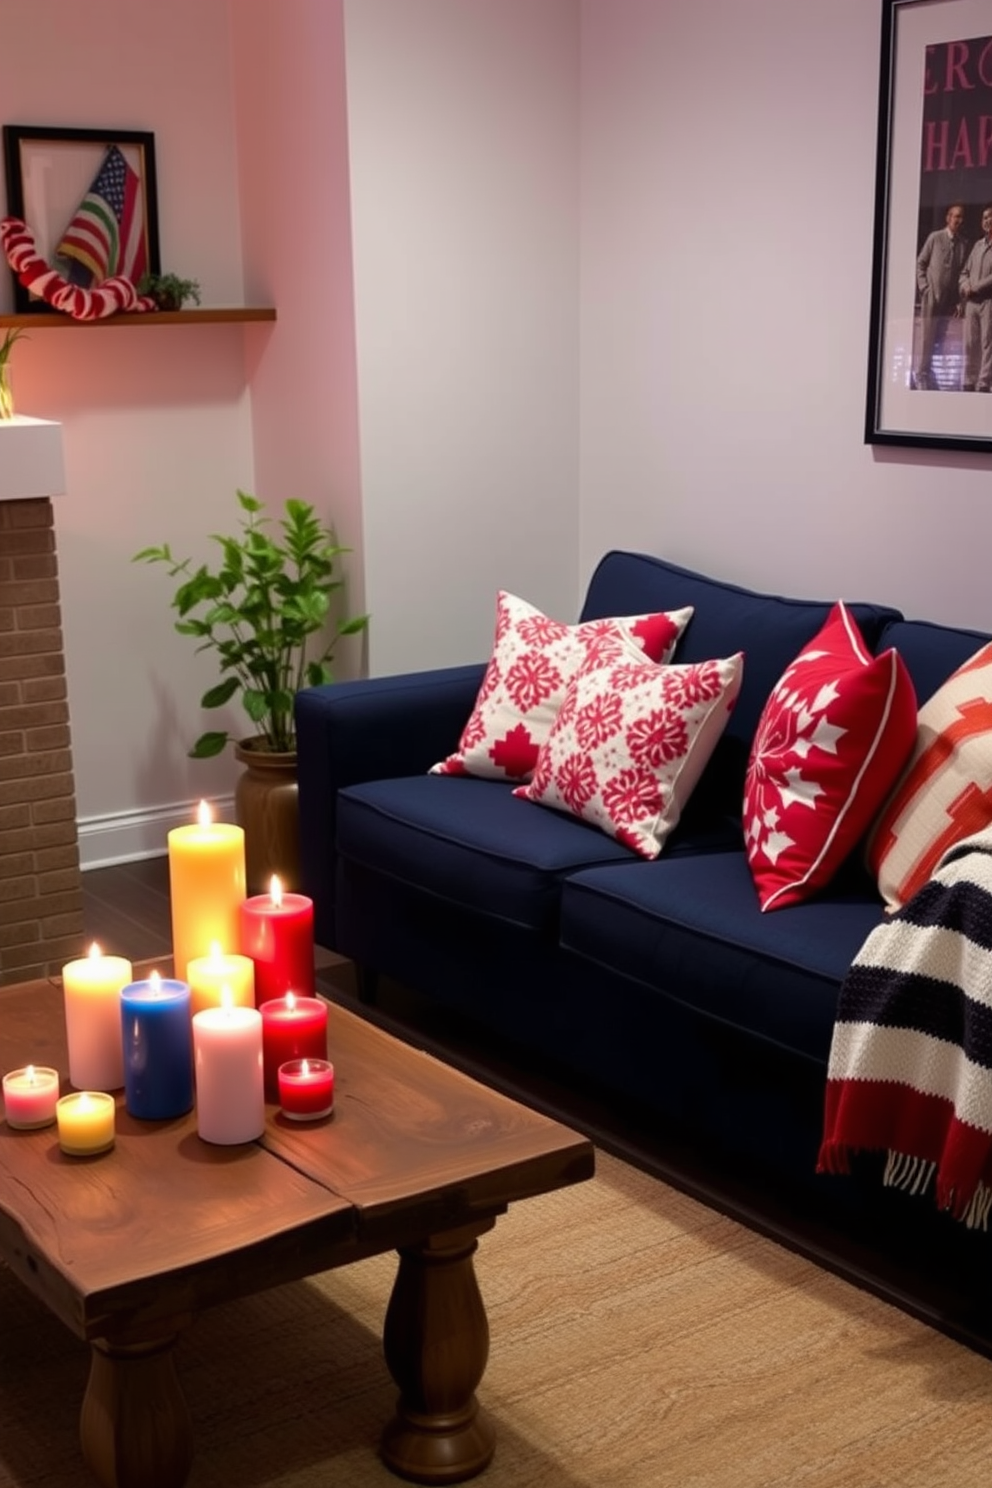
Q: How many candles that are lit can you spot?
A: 10